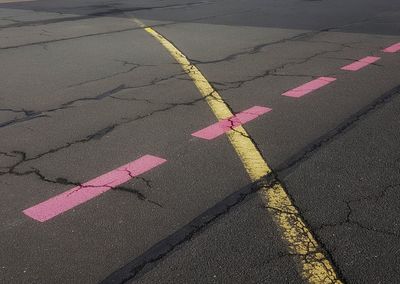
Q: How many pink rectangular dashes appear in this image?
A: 5